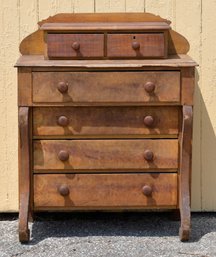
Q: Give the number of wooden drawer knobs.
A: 10